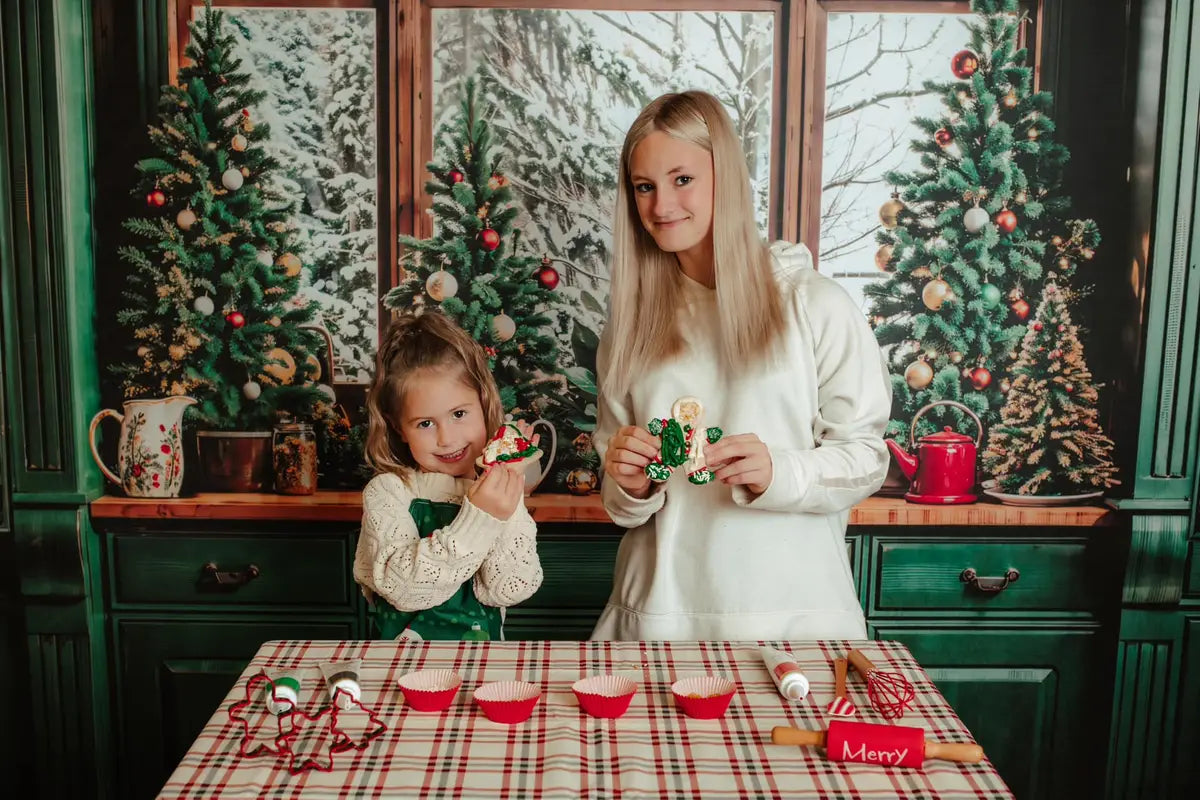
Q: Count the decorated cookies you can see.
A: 2